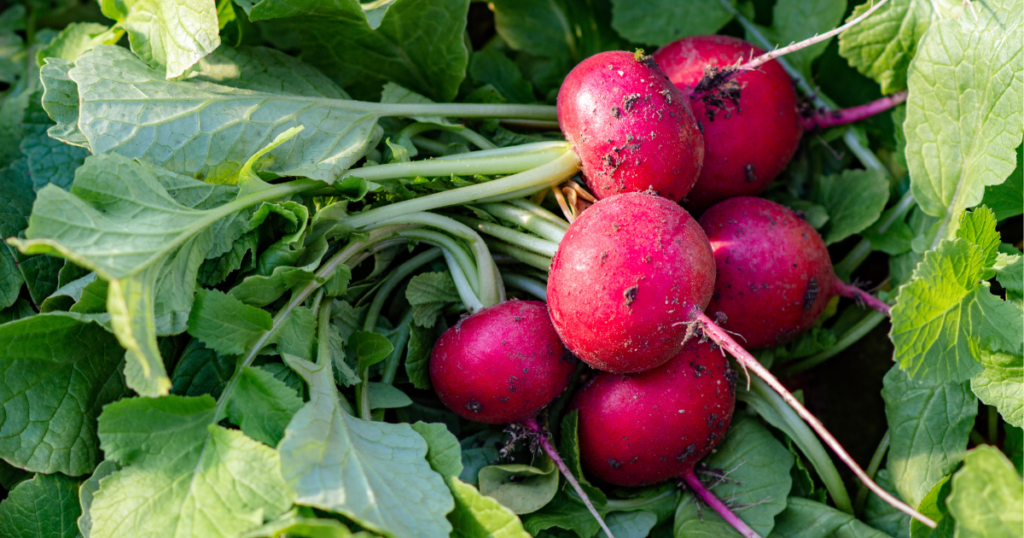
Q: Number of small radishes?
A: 6